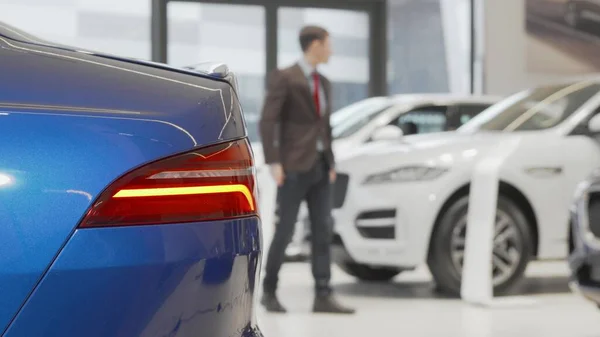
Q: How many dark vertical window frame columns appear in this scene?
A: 3